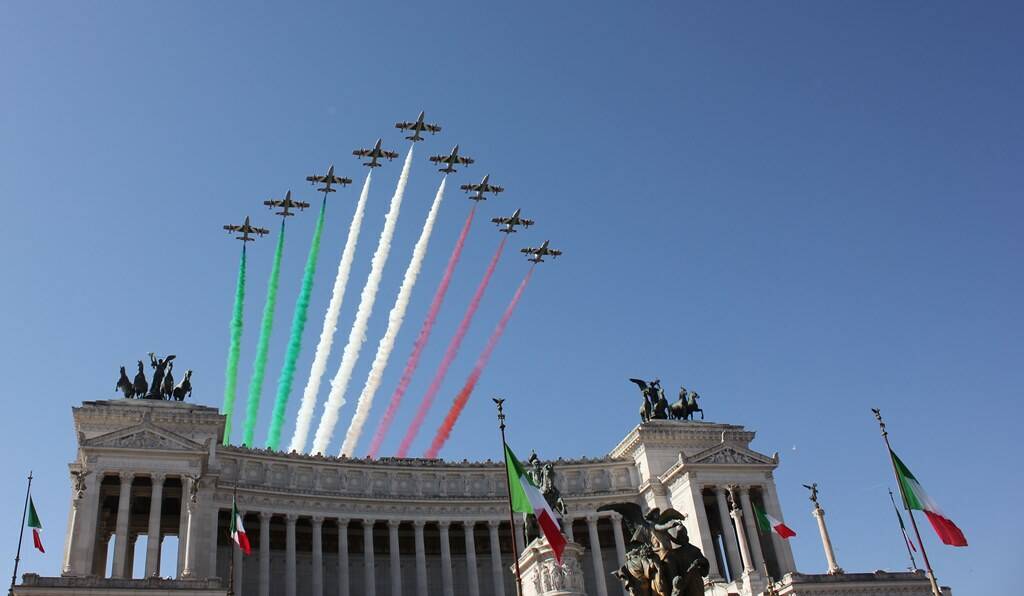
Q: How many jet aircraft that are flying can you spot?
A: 9